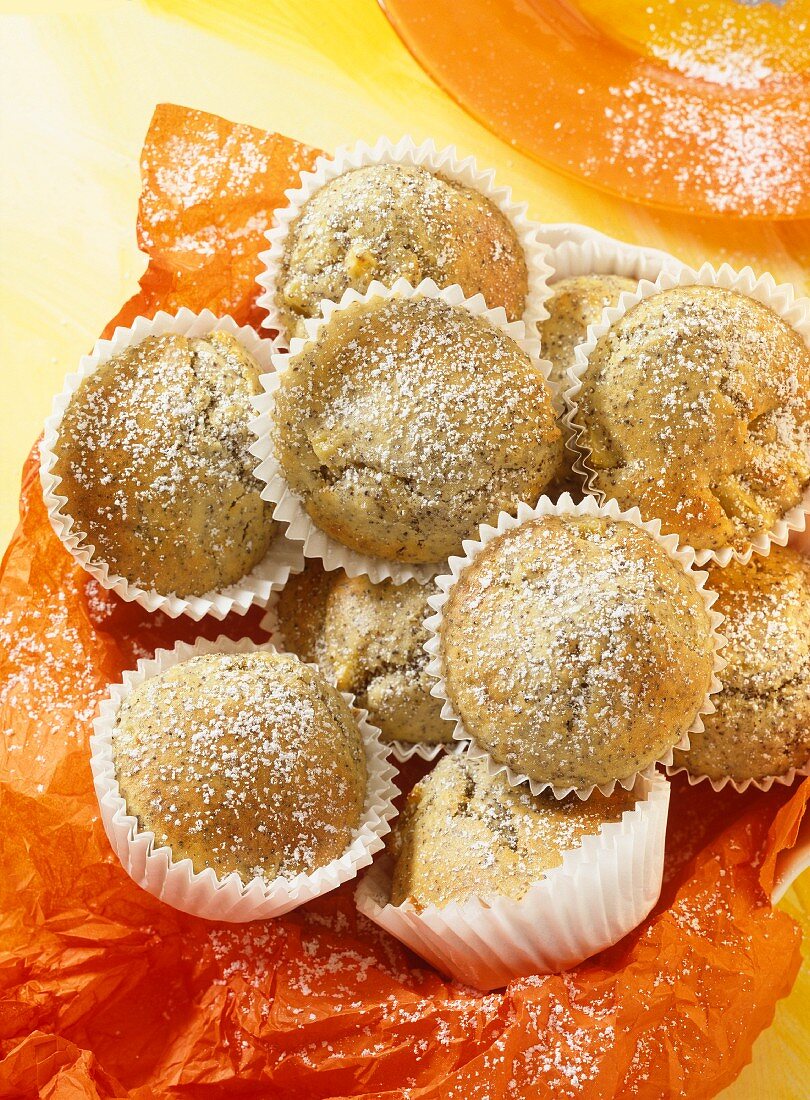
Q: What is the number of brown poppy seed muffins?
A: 10